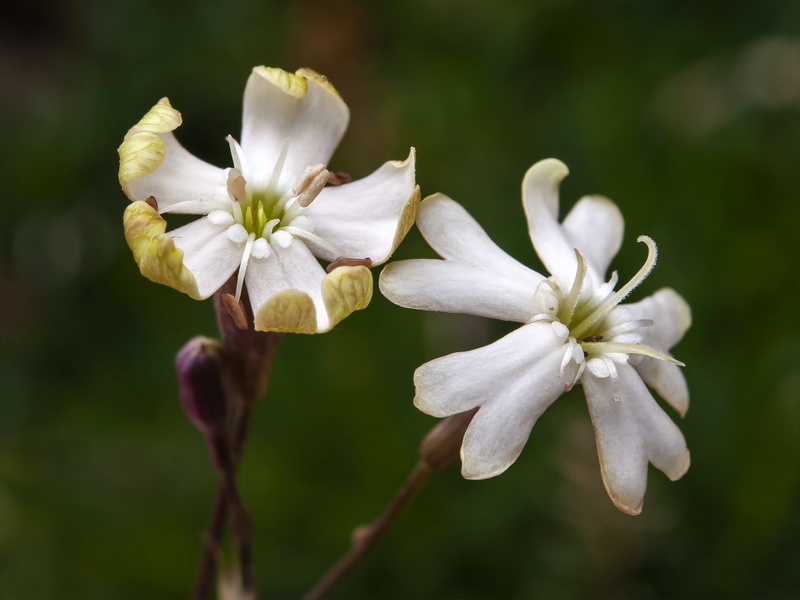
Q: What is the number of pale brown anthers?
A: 2